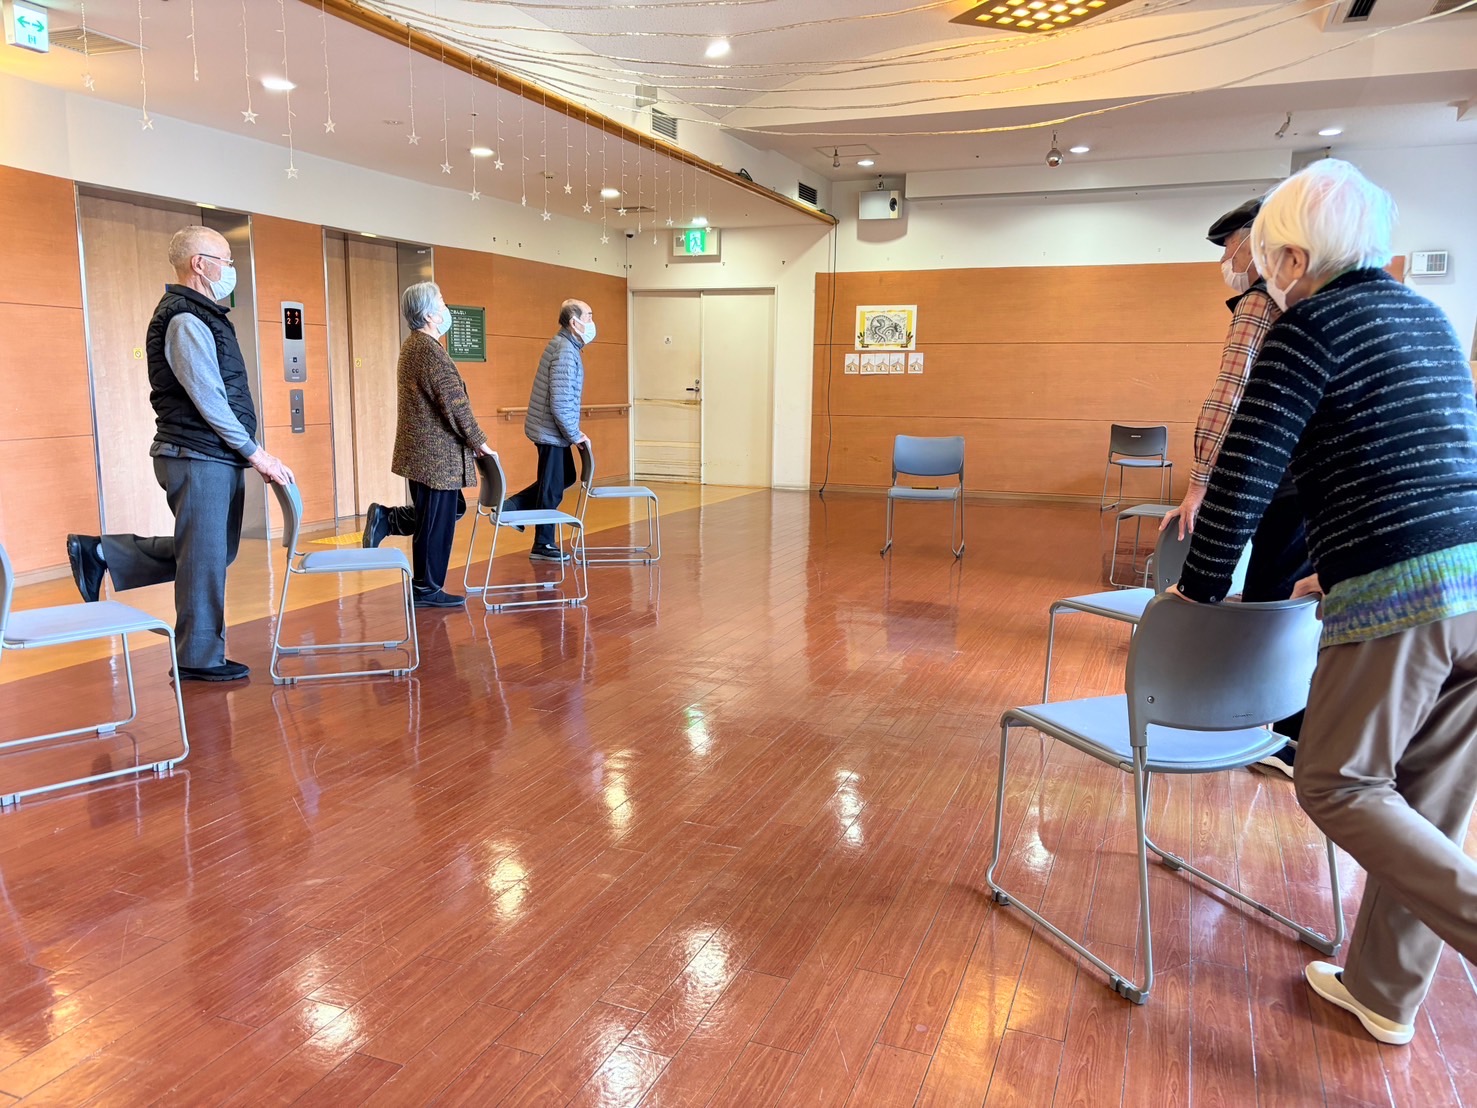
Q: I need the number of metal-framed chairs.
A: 9